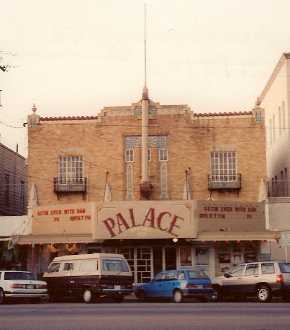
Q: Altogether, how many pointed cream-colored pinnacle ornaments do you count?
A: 4